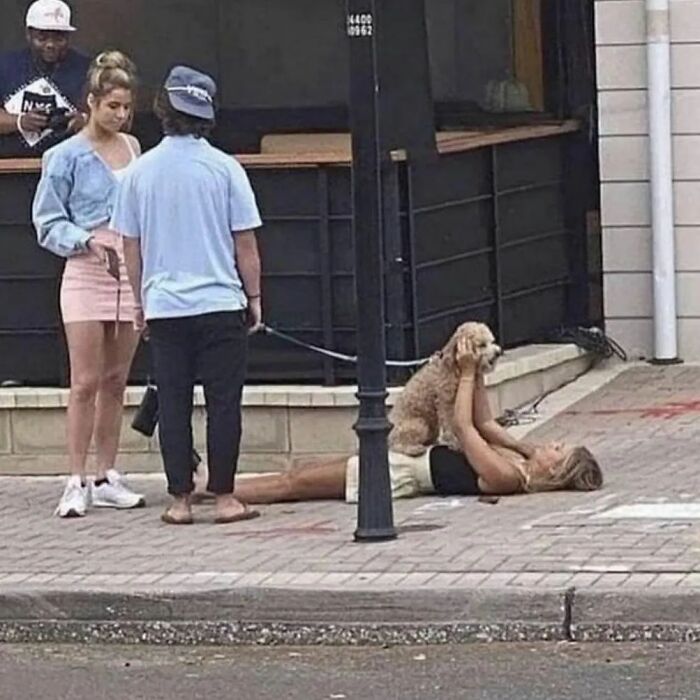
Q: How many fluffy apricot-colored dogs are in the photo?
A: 1